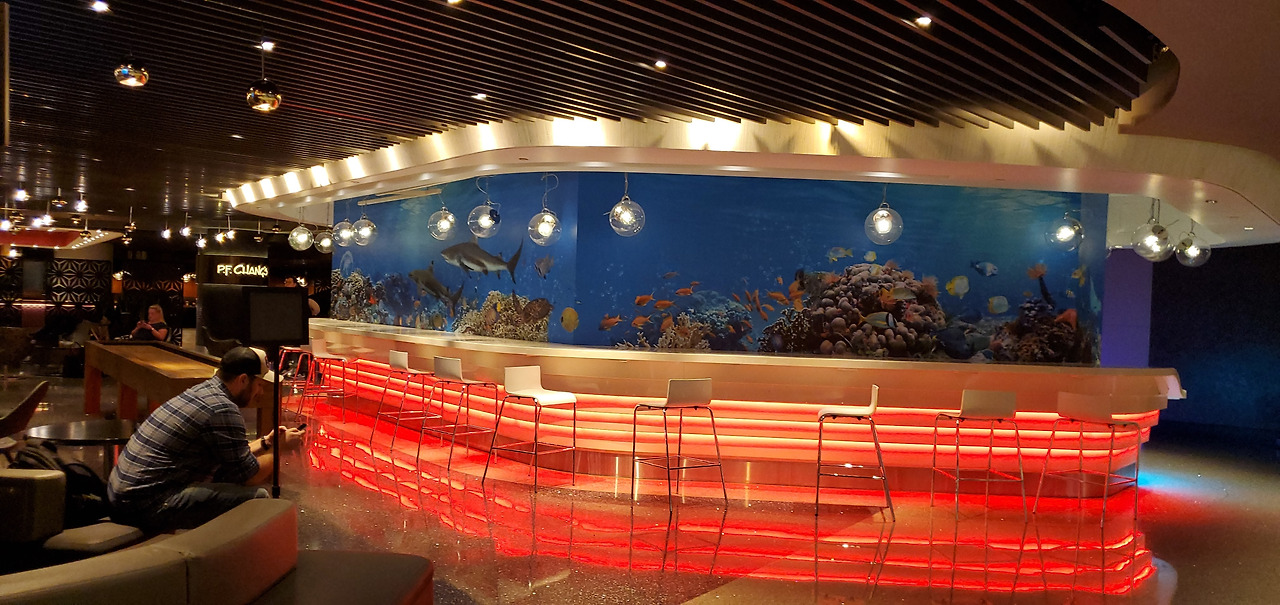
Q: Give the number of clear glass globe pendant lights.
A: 12